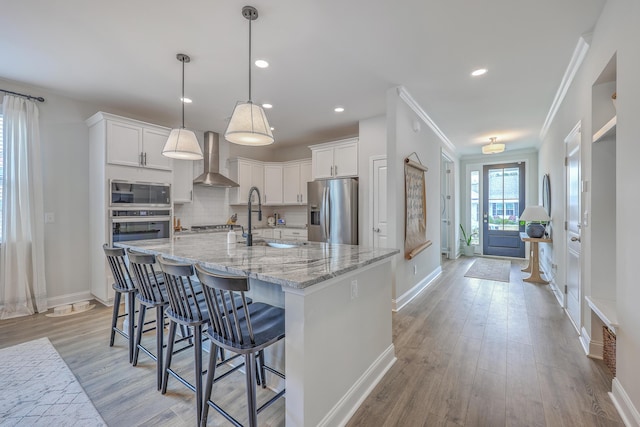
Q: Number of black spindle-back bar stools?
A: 4